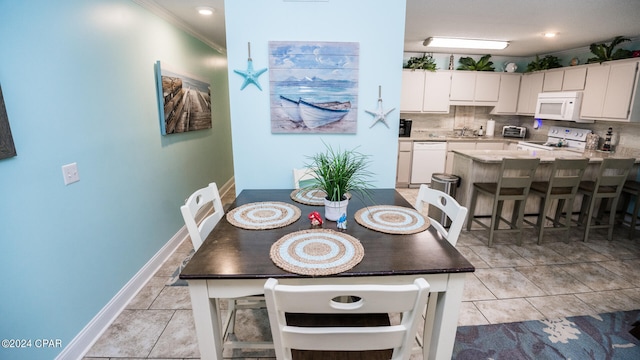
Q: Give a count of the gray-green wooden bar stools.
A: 4